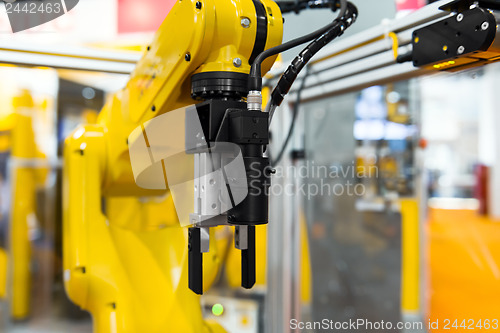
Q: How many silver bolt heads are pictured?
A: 5